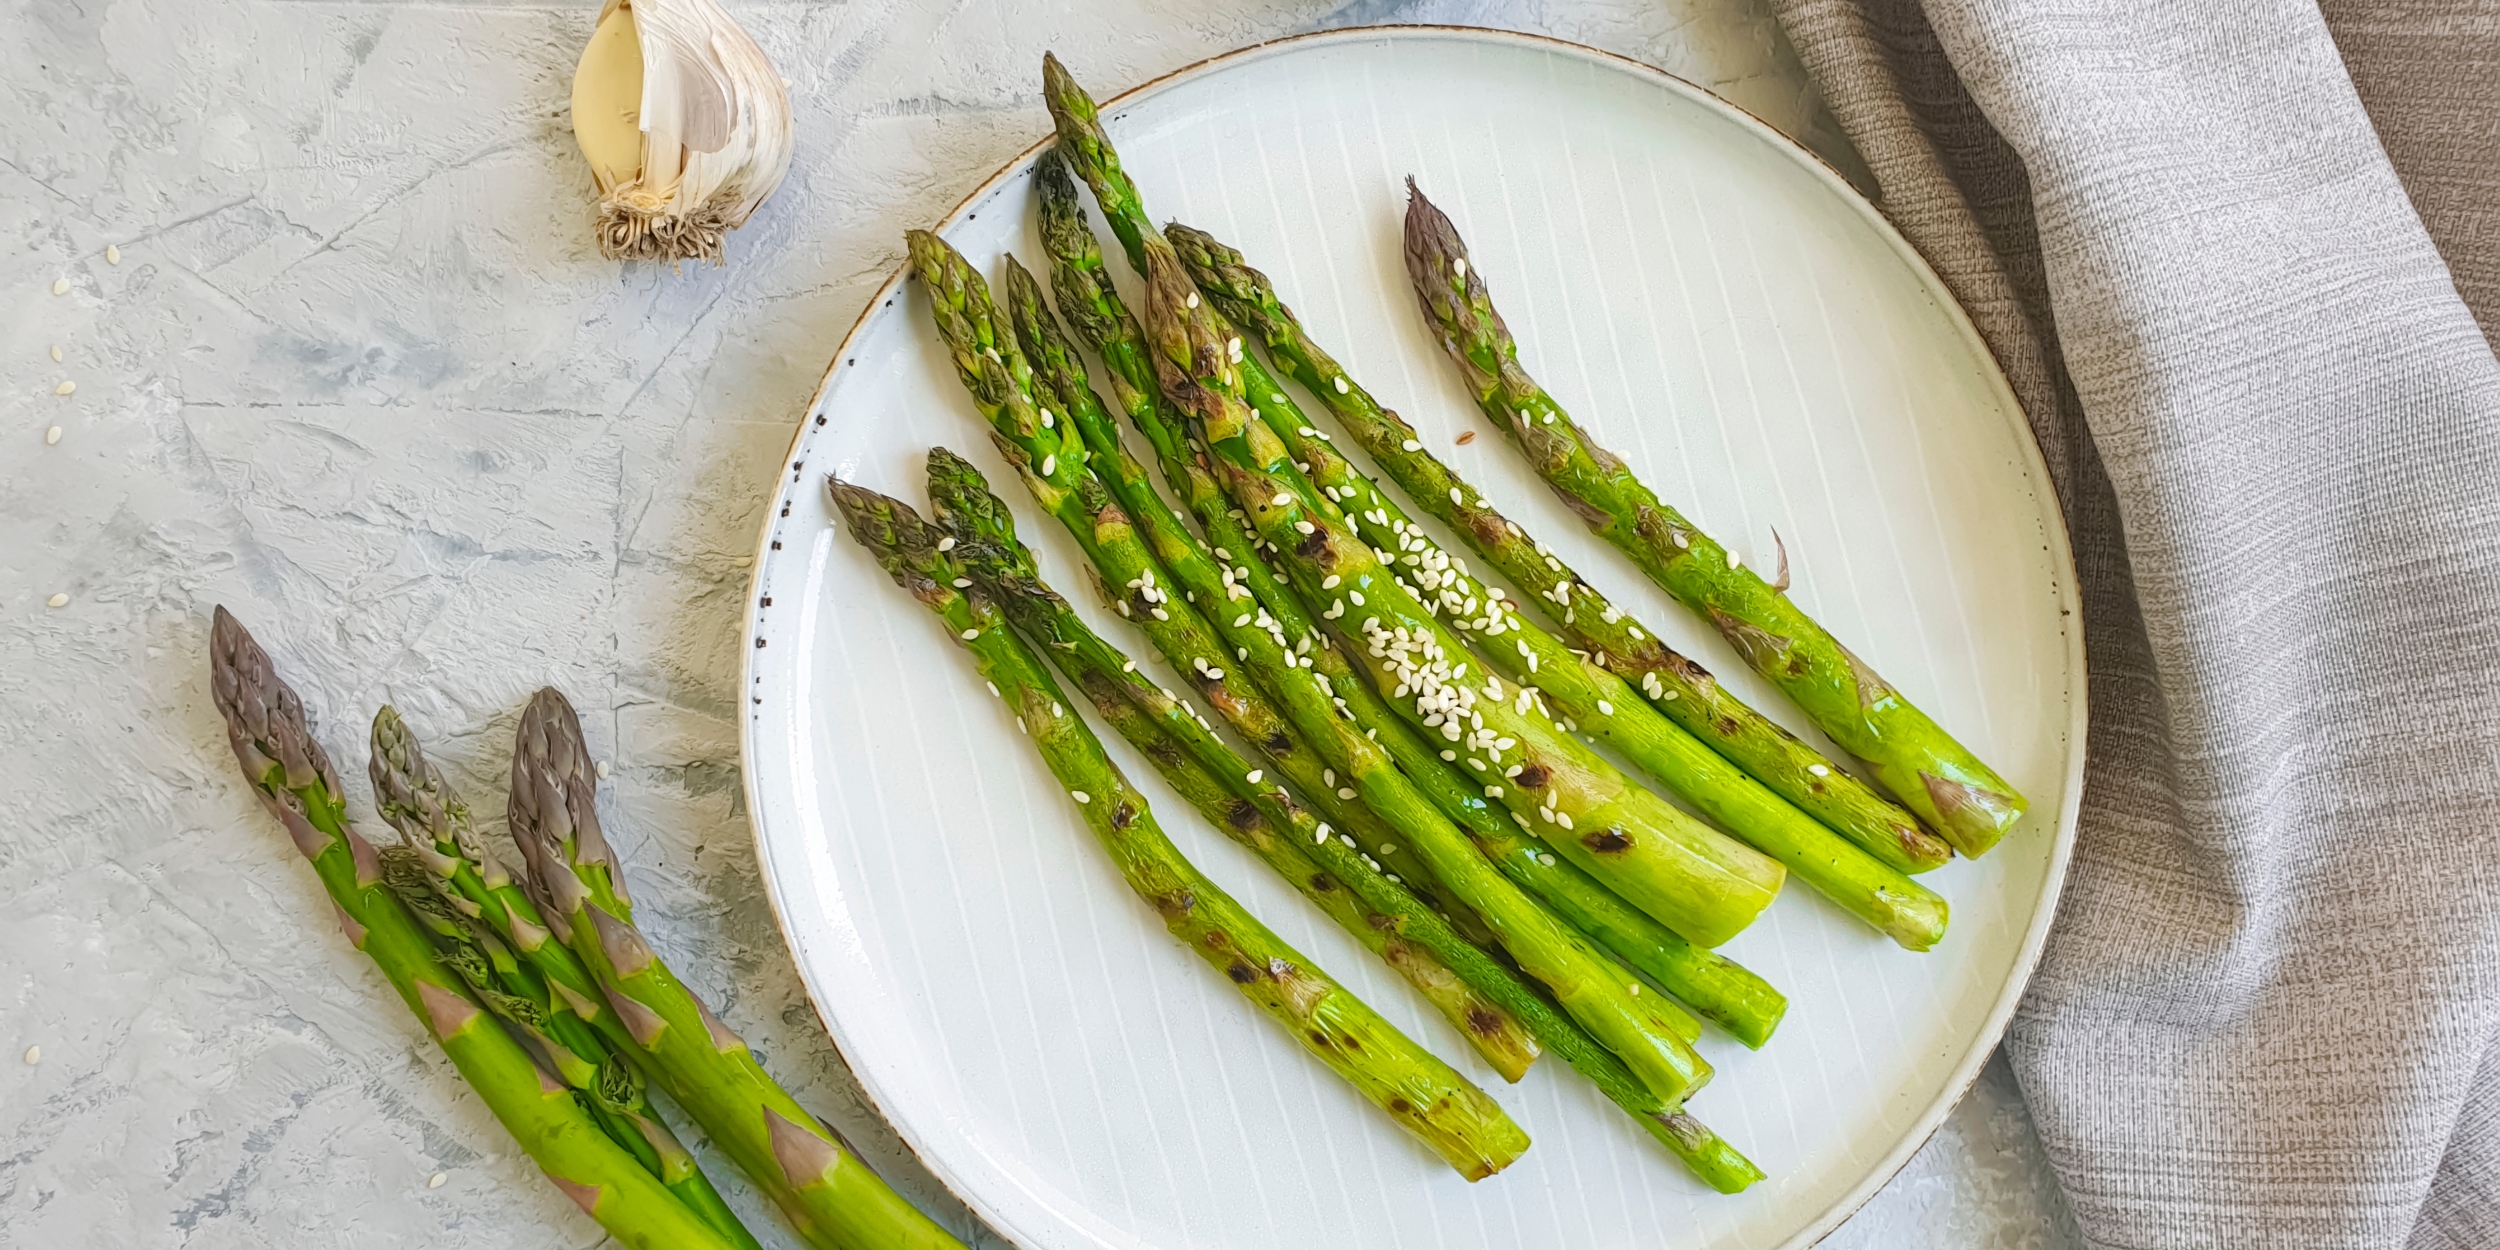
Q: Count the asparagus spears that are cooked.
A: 10